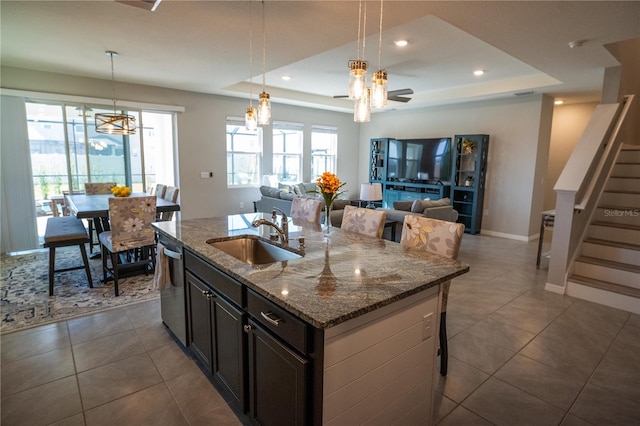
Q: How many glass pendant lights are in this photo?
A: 5